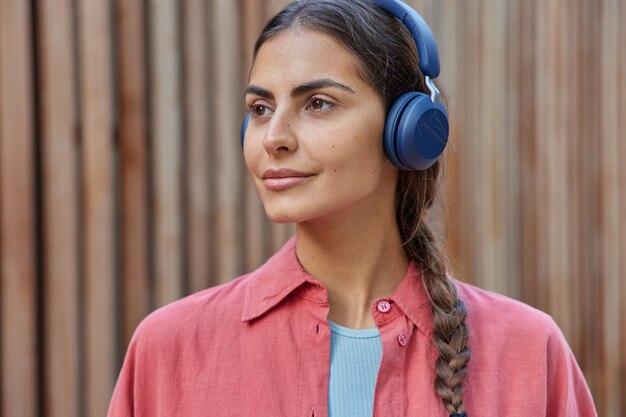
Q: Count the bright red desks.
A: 0